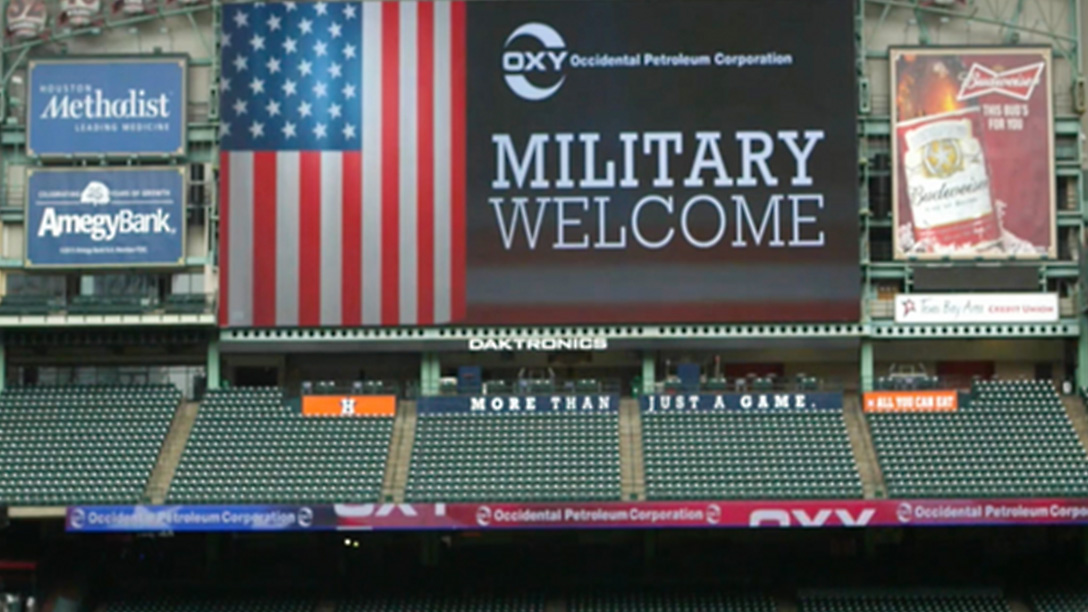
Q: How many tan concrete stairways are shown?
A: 5